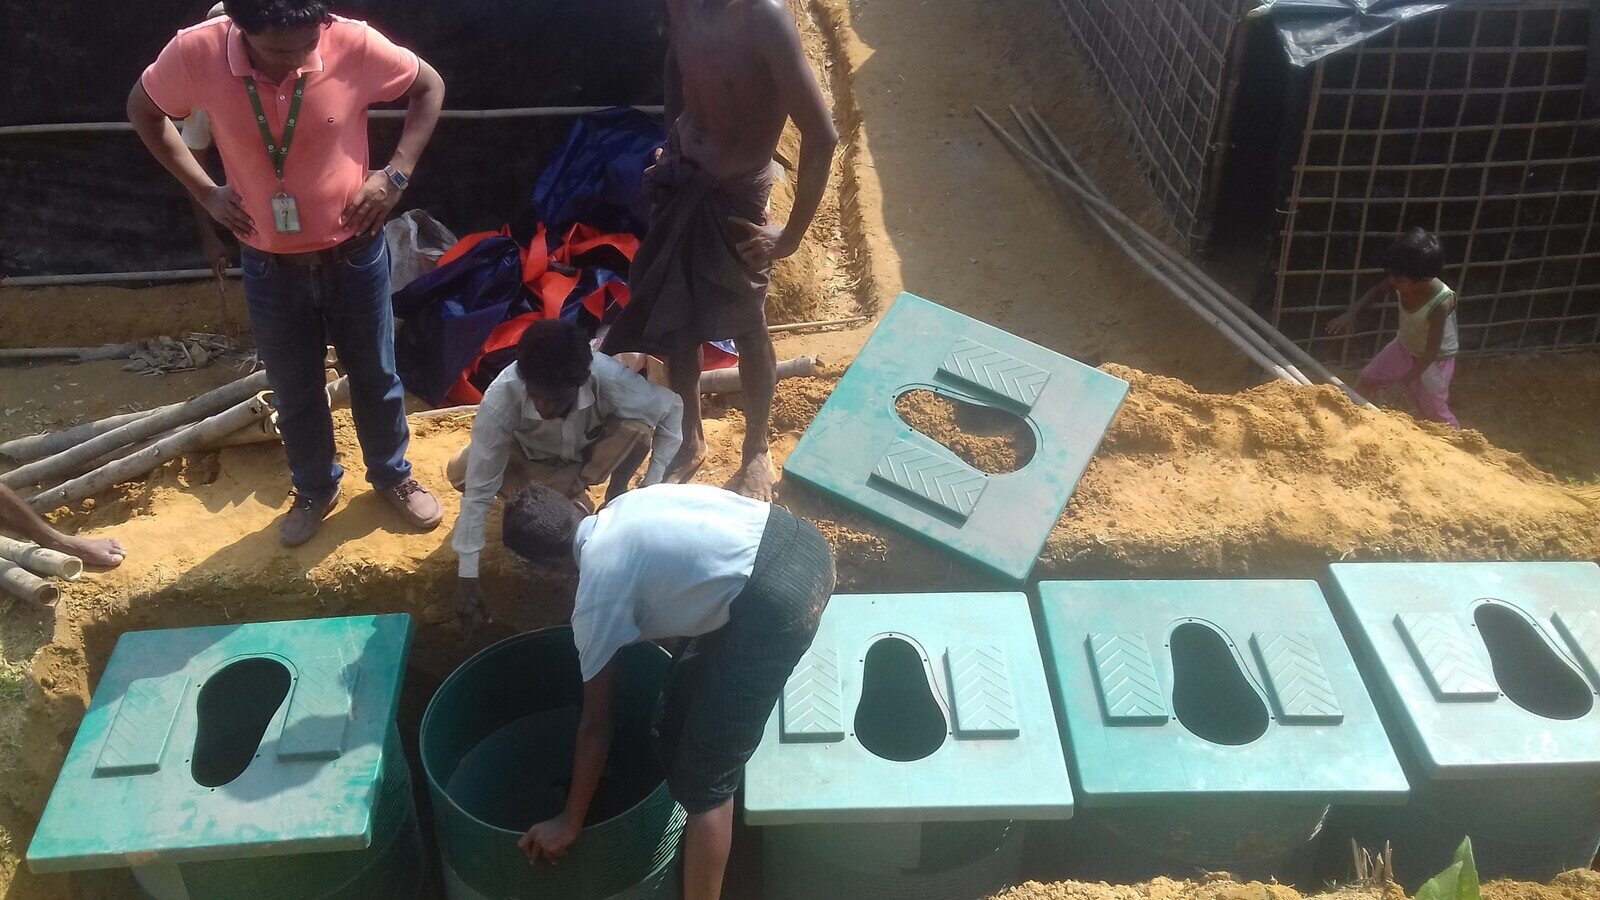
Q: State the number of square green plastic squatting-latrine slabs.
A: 5